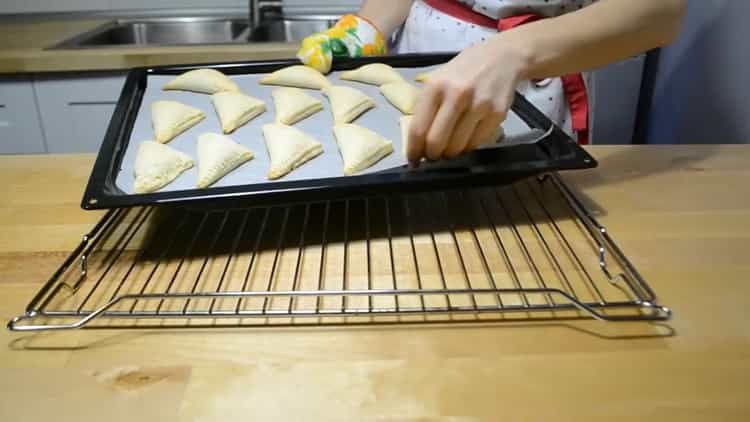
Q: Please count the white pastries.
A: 14